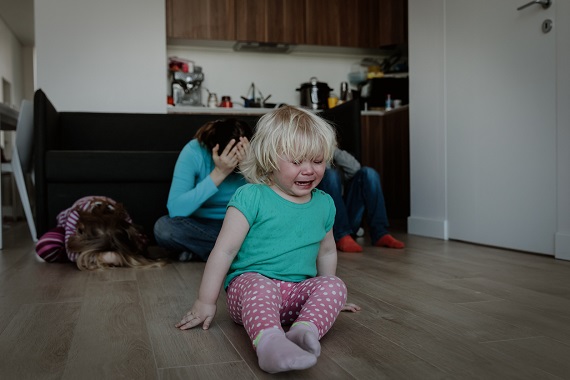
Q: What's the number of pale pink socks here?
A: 2